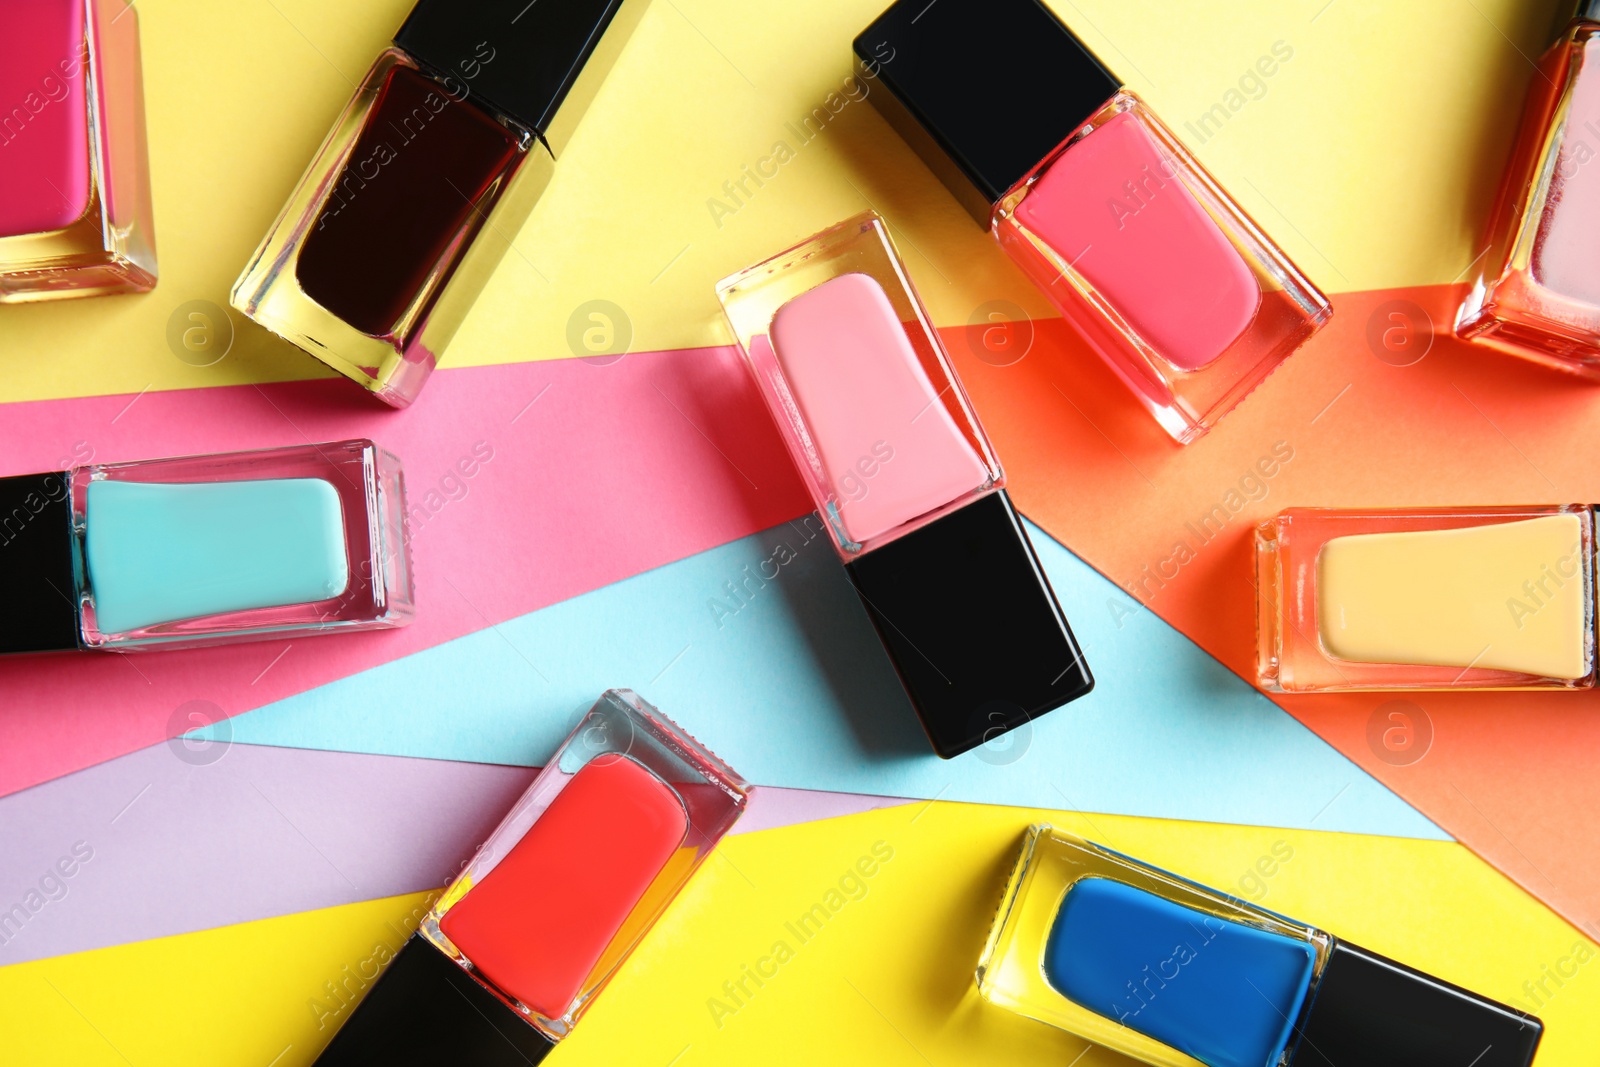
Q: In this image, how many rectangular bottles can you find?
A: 9